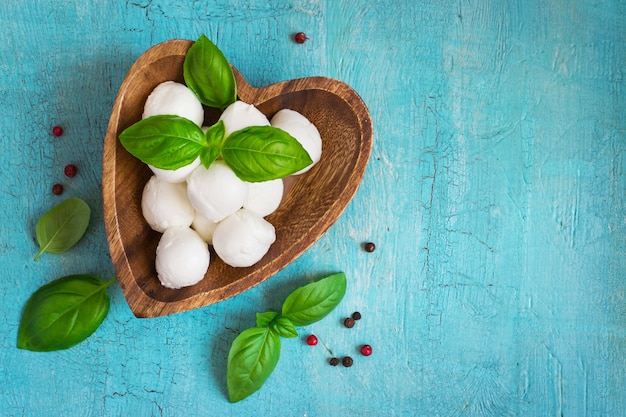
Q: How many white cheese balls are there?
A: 10